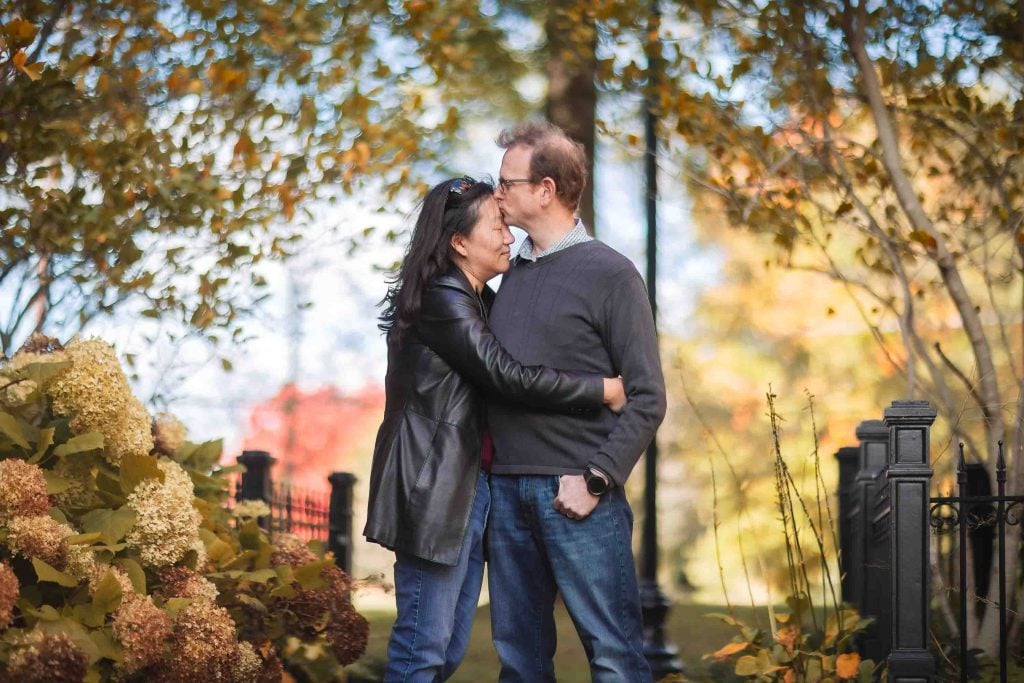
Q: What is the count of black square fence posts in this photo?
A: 5